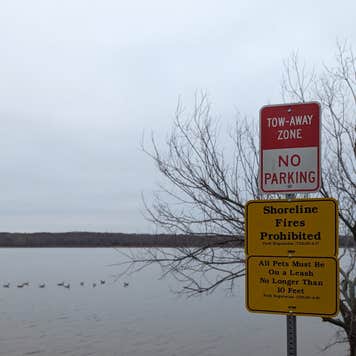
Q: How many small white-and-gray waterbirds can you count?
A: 10